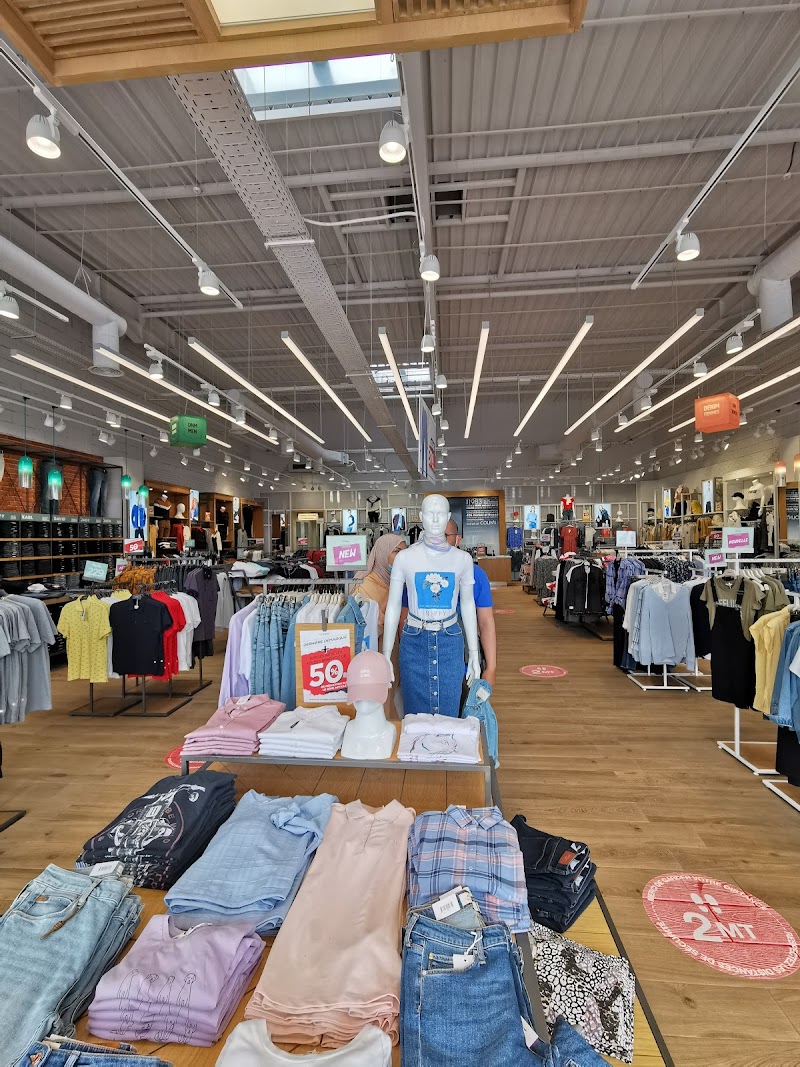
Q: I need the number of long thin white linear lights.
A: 10